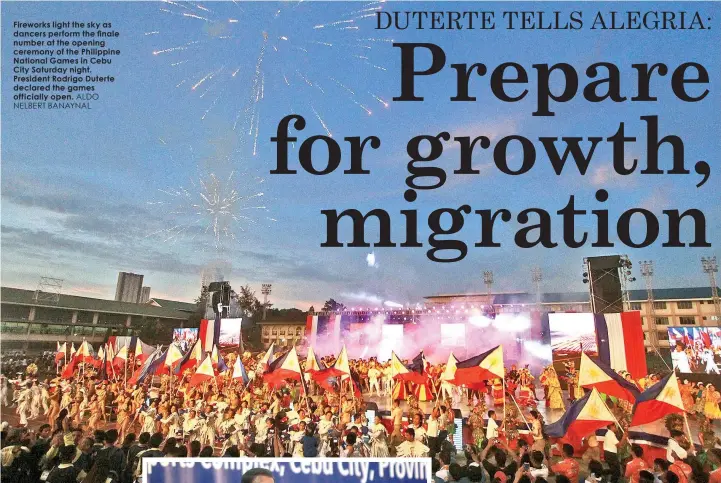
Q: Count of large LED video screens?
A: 4